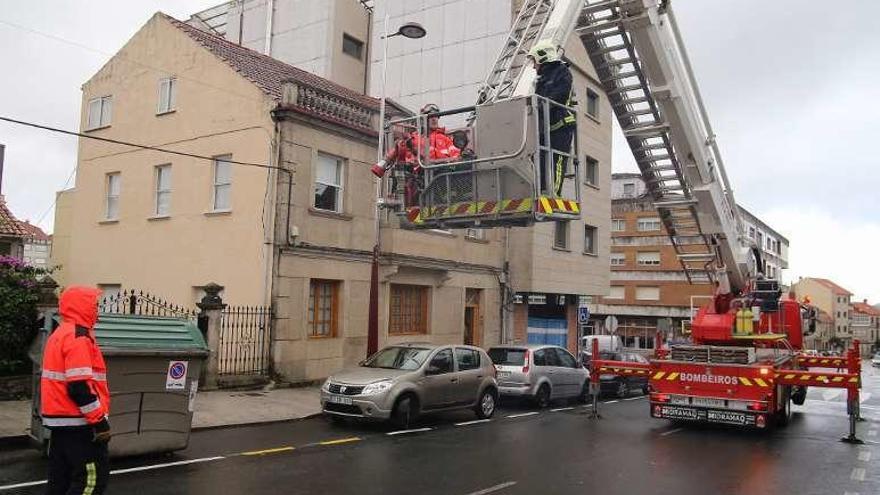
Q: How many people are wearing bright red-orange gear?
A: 2